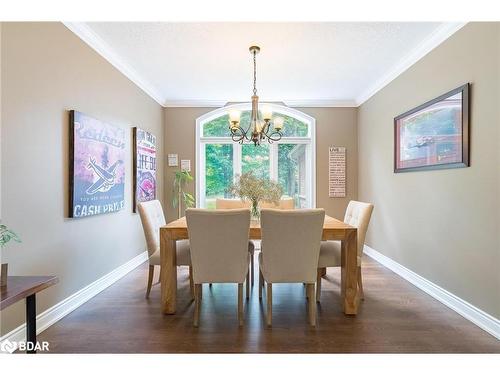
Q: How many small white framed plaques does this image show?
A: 2